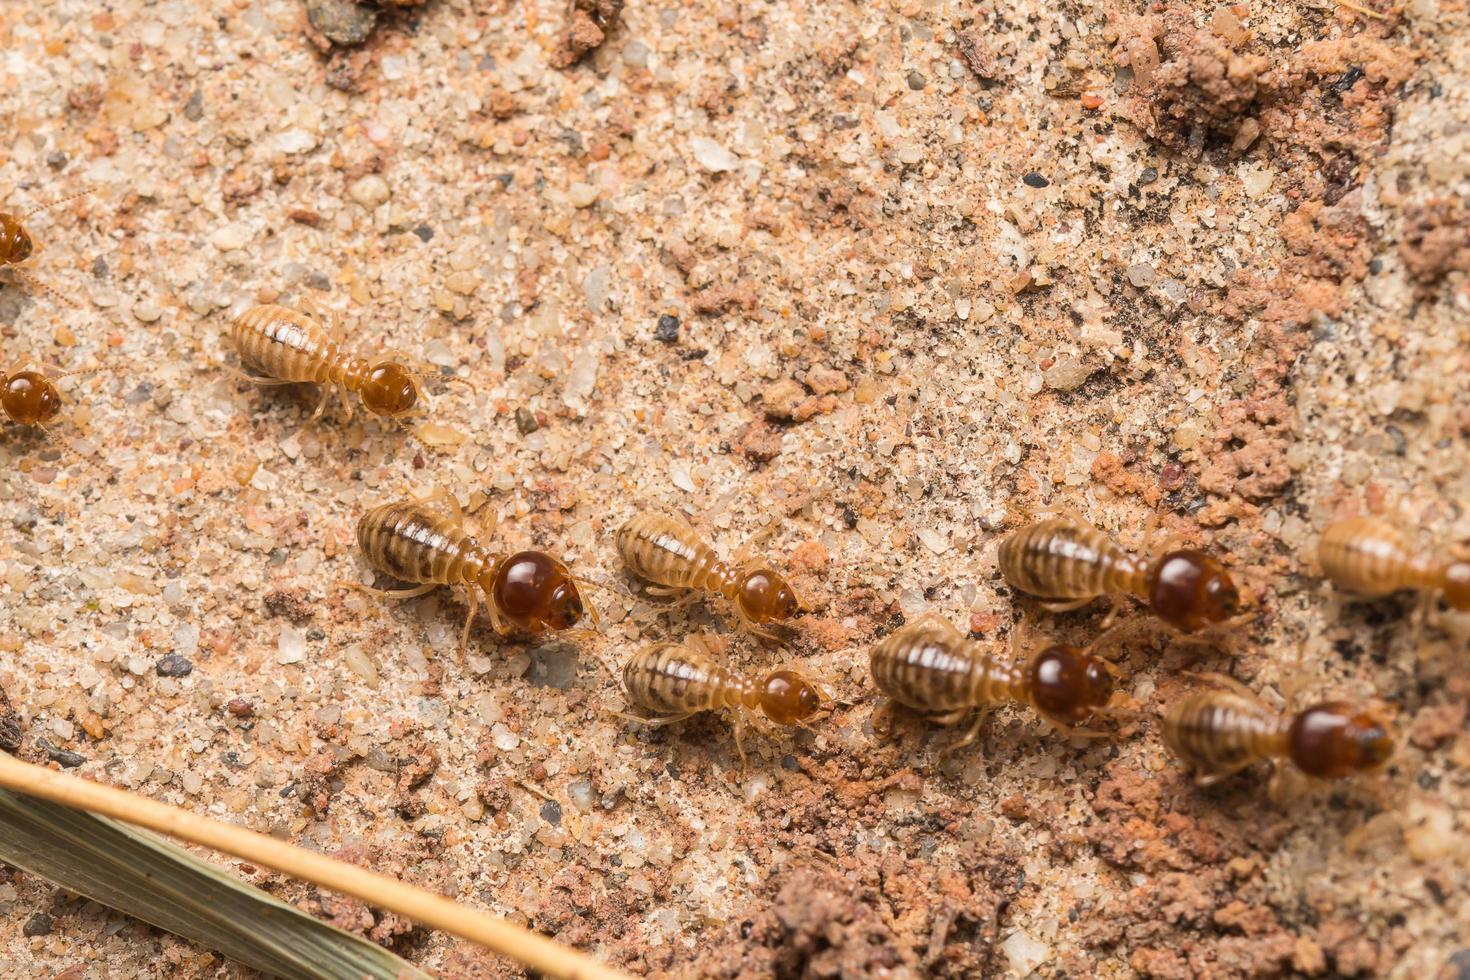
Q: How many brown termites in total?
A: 10